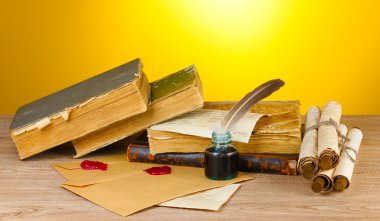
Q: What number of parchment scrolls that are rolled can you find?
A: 4